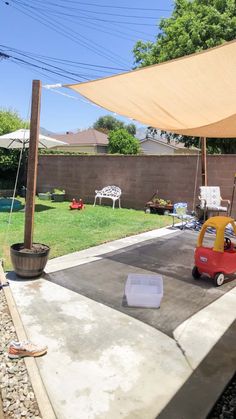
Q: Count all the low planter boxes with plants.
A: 2